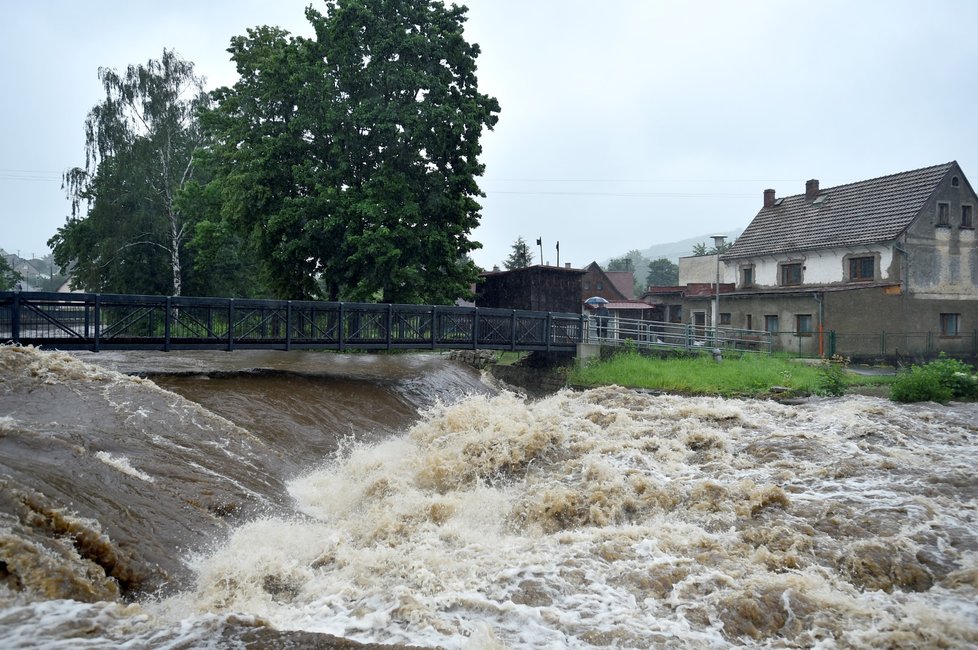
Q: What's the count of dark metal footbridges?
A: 1